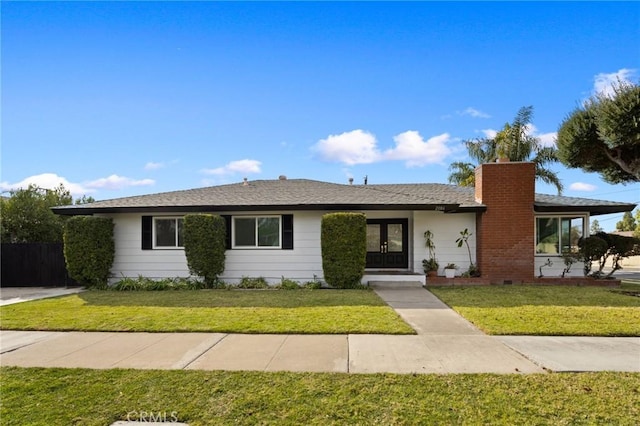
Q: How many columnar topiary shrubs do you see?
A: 3